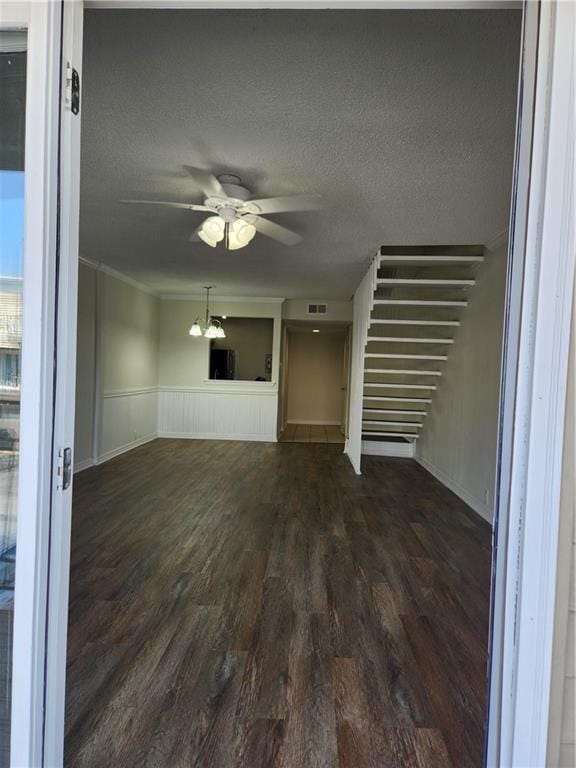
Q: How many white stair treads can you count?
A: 12